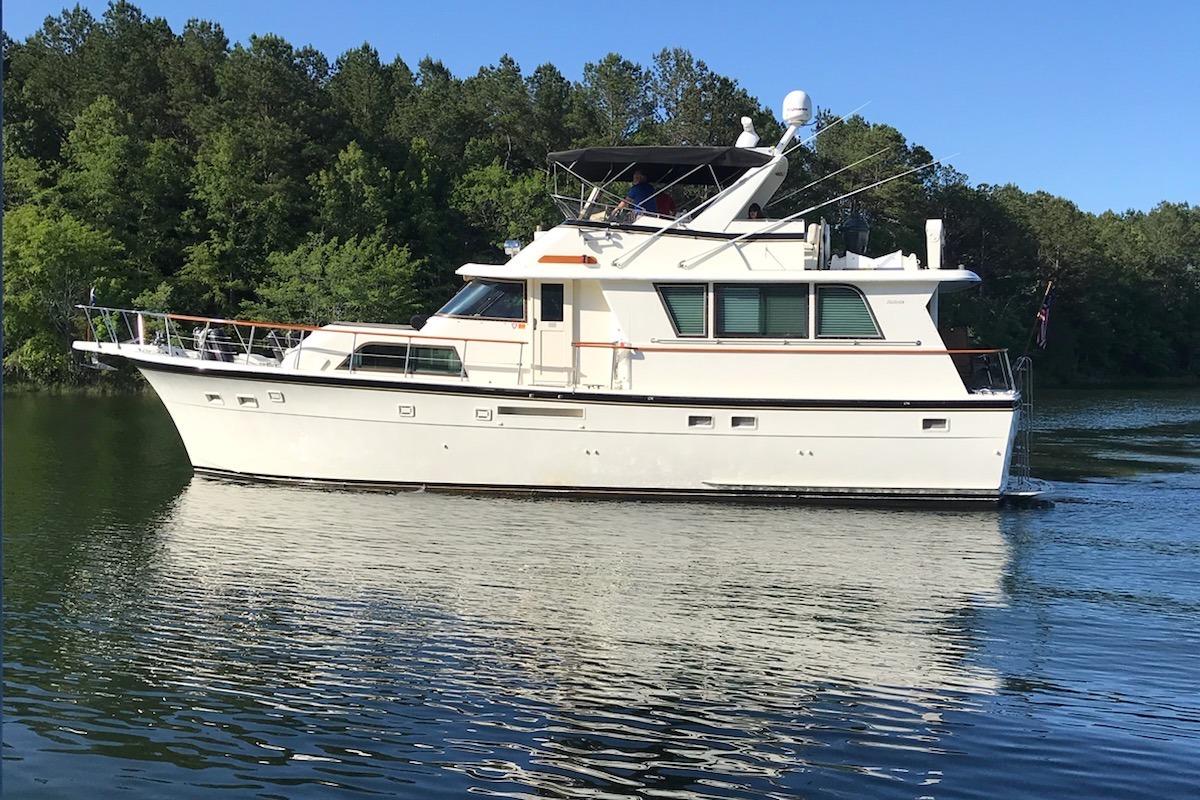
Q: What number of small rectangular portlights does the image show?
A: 8